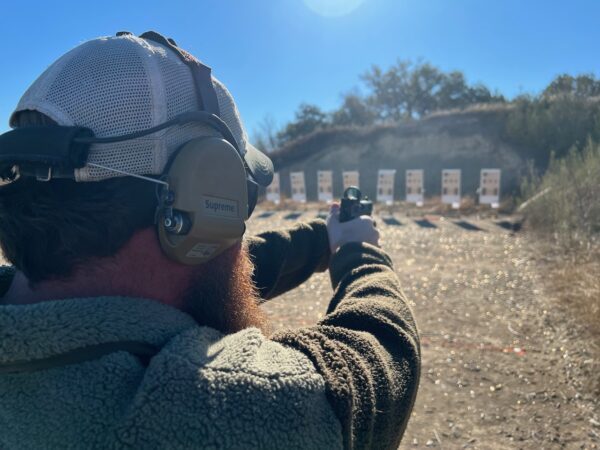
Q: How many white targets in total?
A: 8